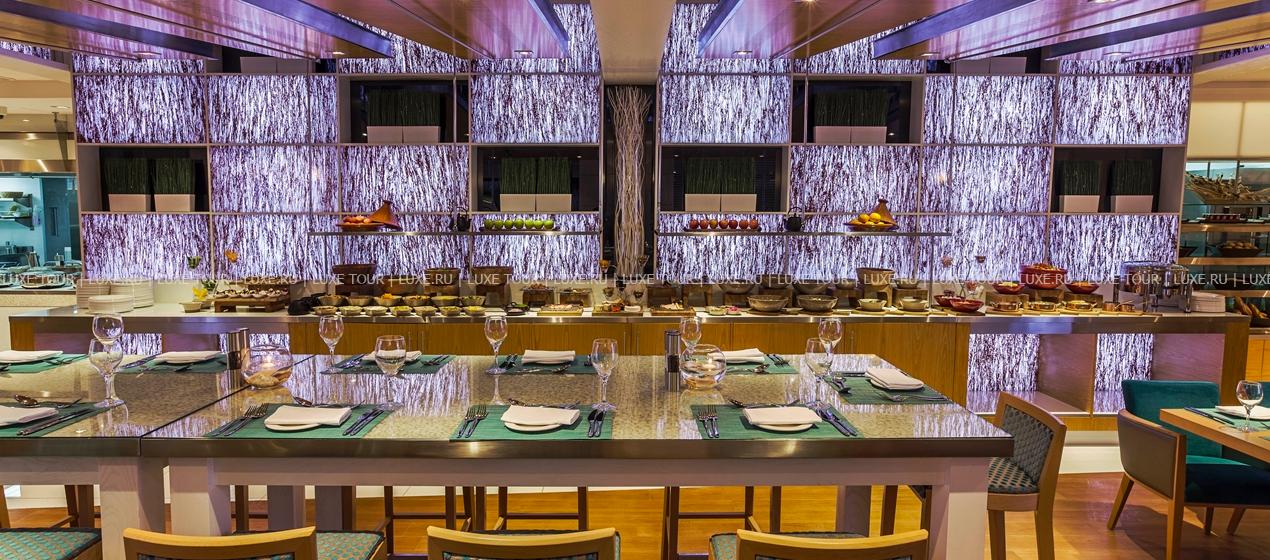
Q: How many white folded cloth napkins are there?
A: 11